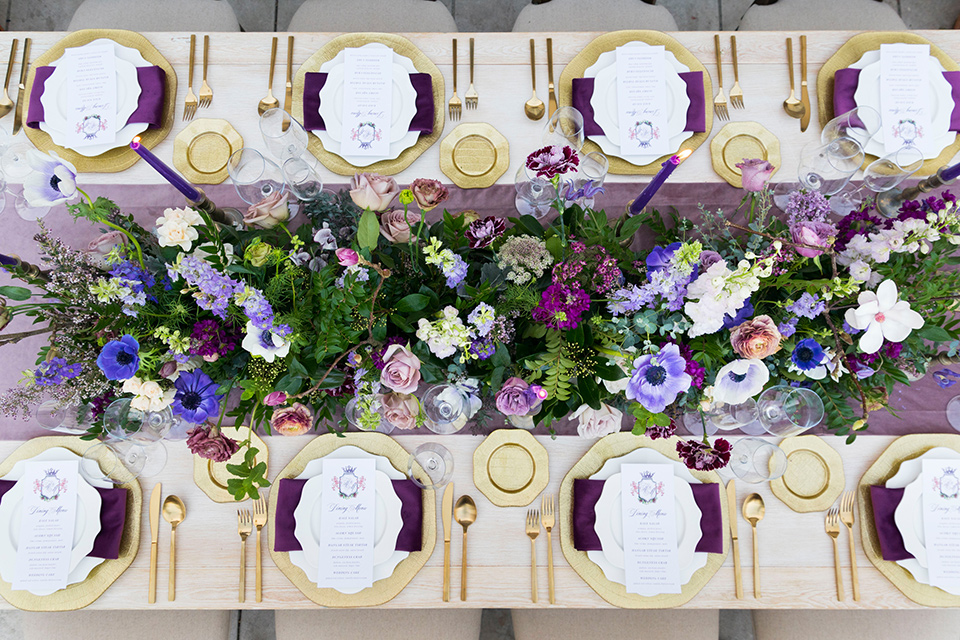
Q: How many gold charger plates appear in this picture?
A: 8